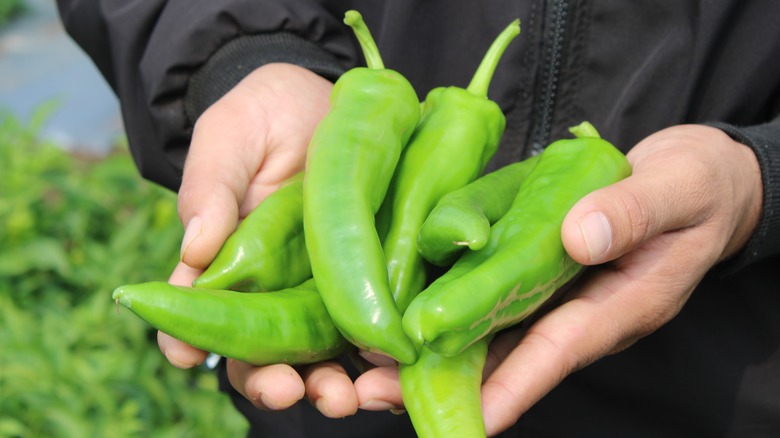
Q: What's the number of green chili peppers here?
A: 7